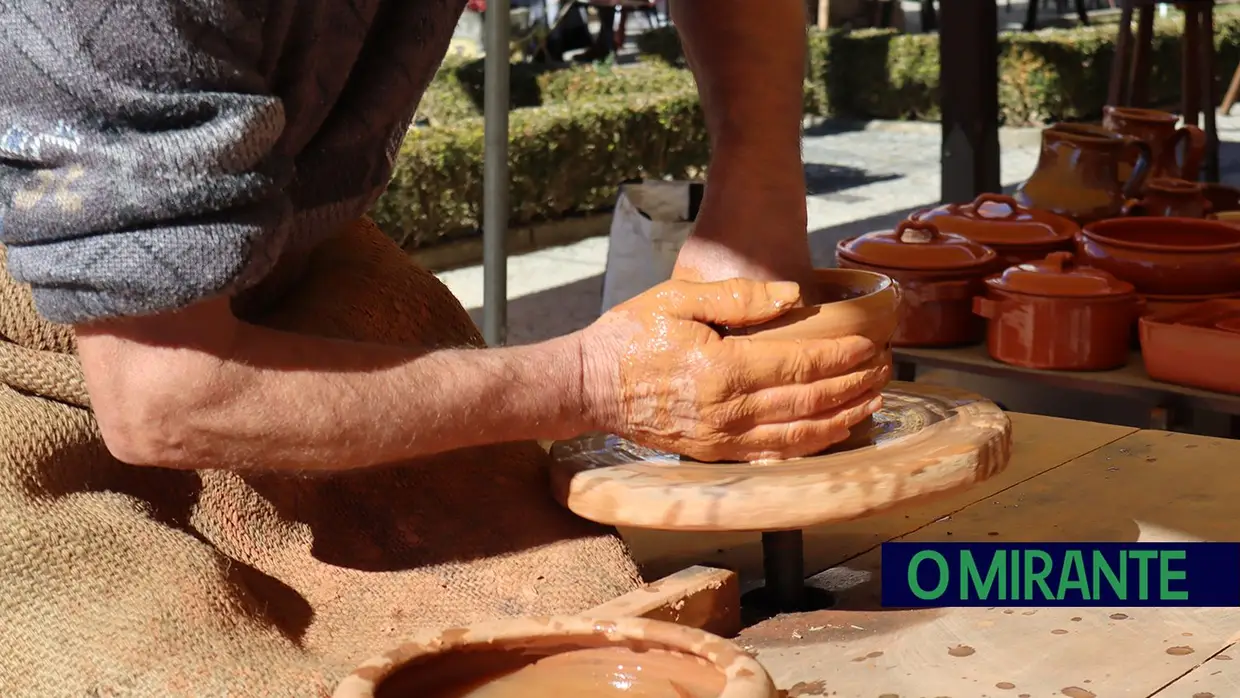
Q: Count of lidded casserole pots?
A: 3